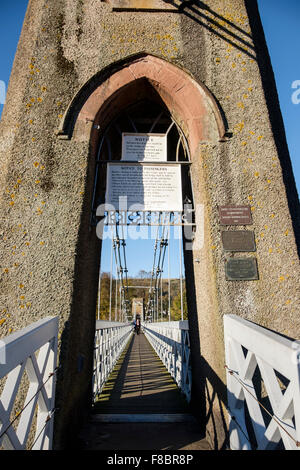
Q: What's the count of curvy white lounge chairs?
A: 0